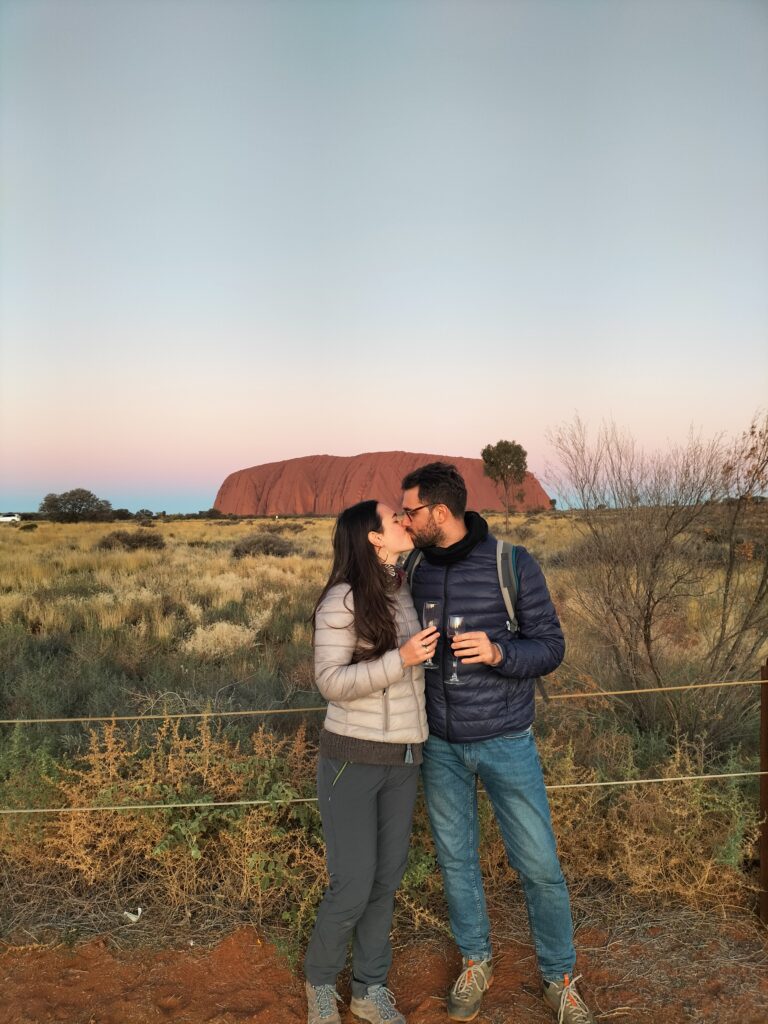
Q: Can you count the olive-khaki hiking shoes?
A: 2